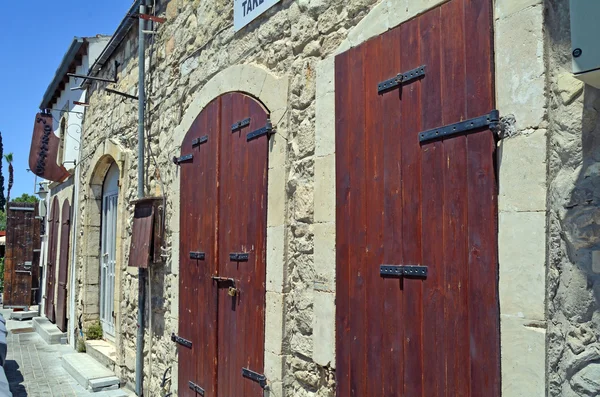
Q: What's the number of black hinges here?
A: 12